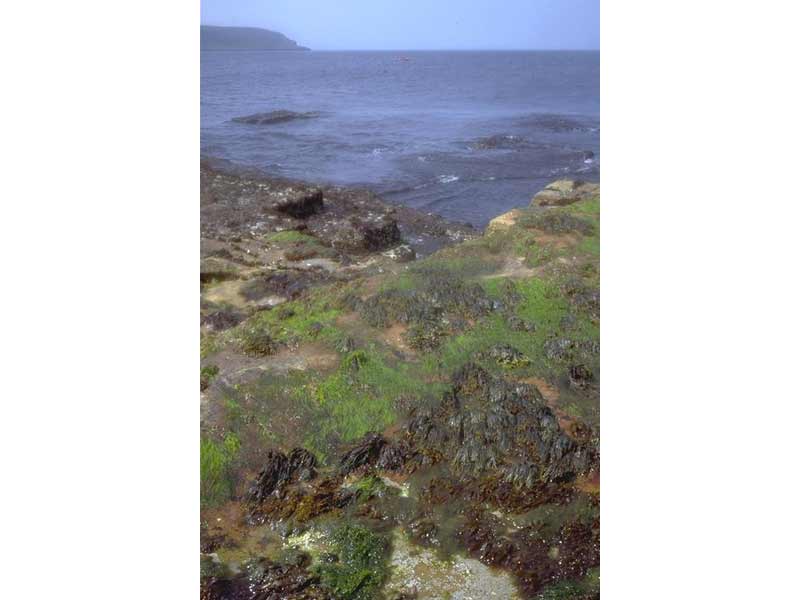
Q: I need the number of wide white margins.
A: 2